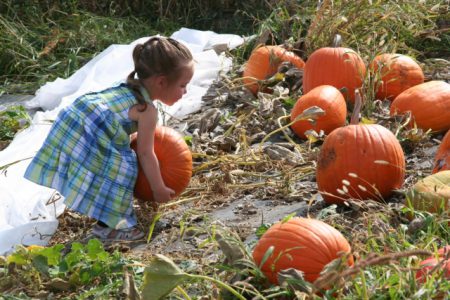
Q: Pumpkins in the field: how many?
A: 11